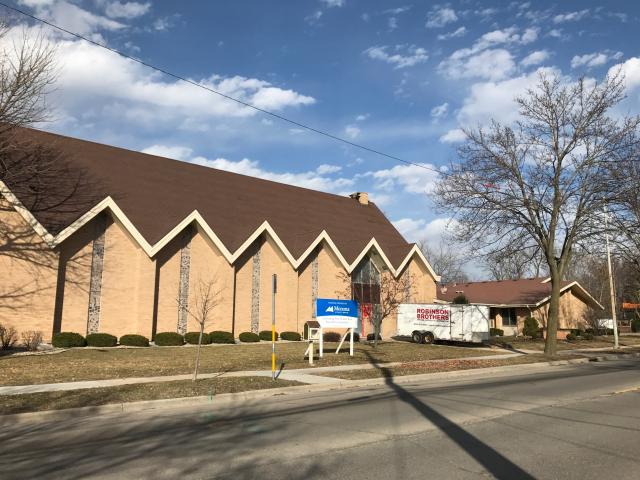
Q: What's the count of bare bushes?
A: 2